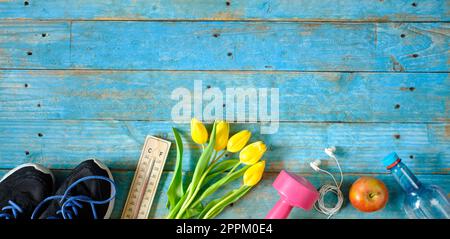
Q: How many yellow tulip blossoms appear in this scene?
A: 5